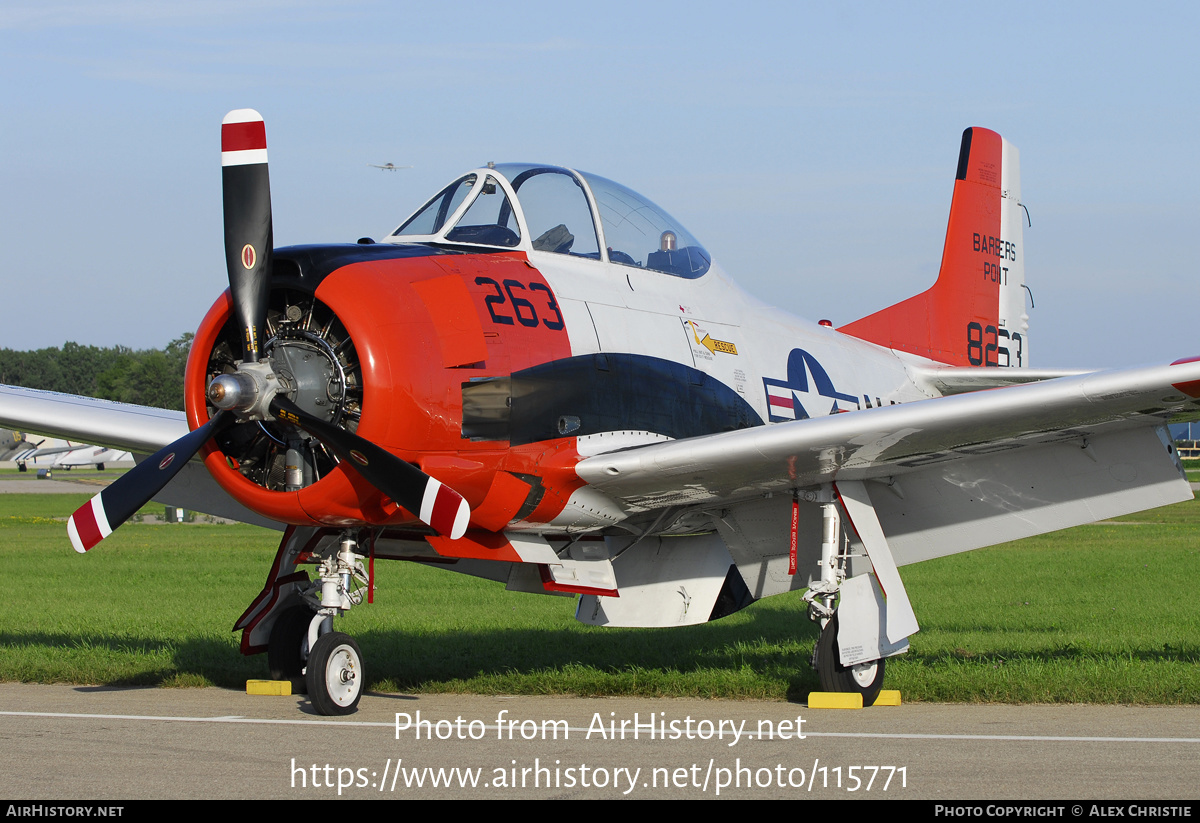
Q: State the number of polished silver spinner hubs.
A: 1